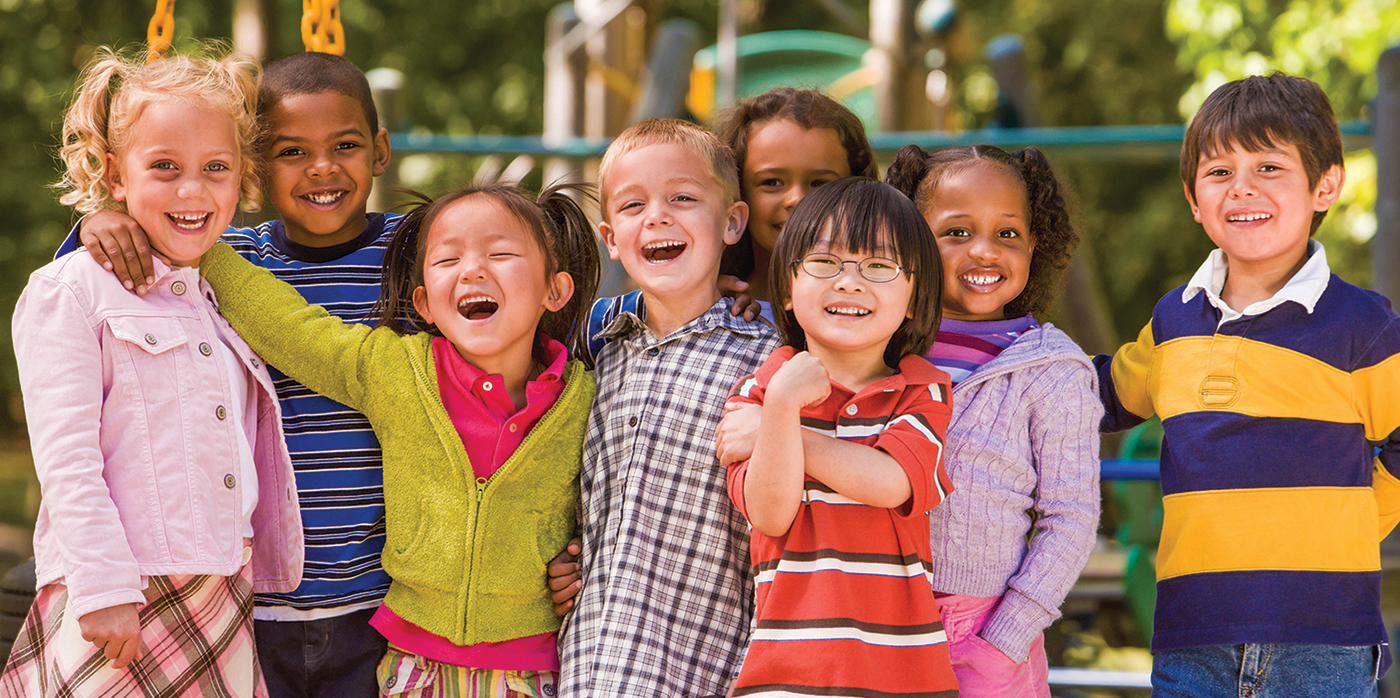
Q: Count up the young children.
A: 8